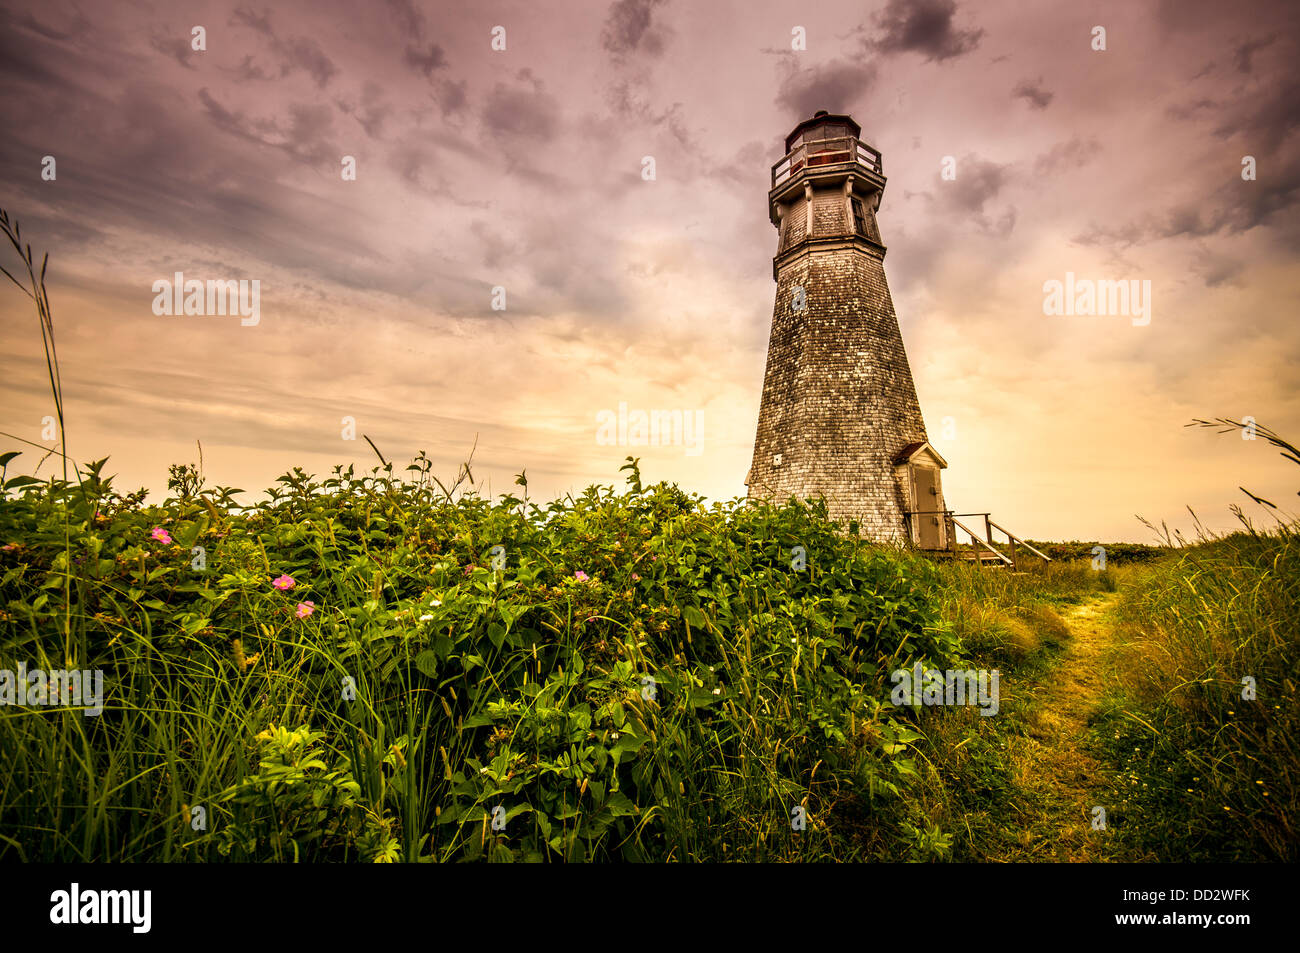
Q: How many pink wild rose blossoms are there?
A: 4